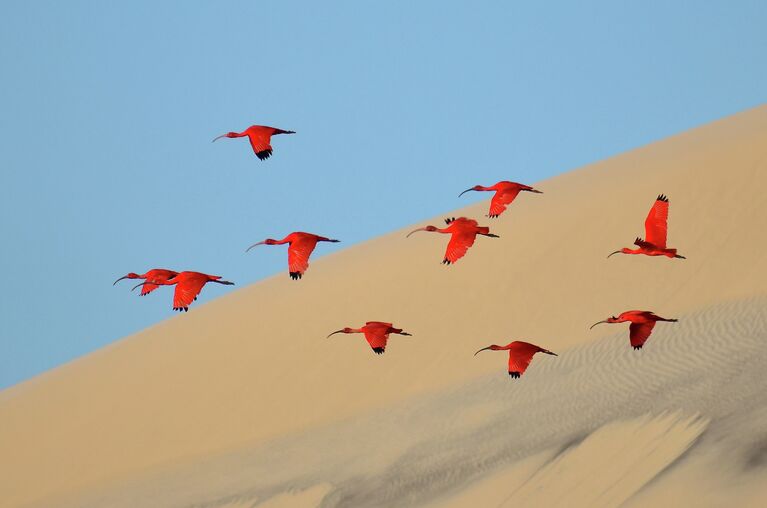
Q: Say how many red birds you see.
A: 10